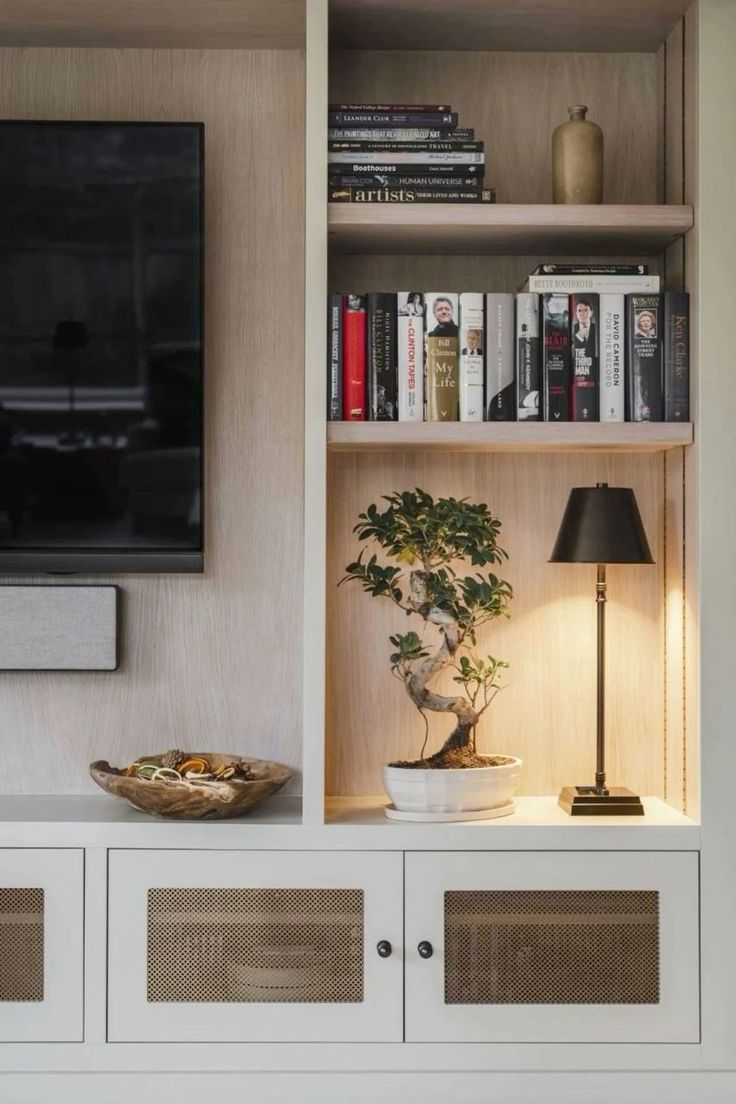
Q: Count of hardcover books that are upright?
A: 13